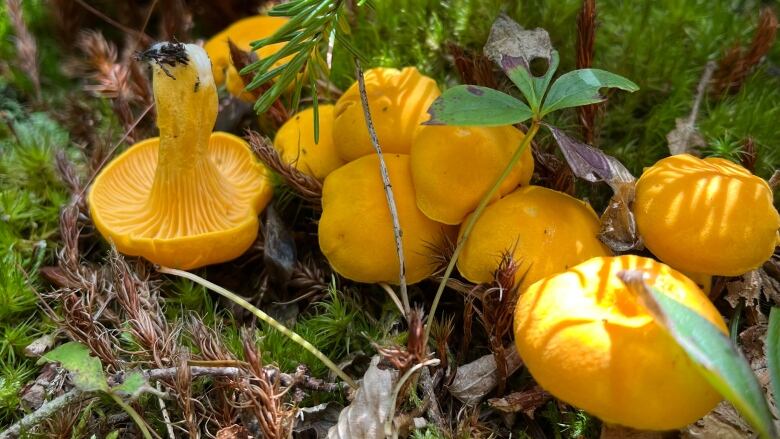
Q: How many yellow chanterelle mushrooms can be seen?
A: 9